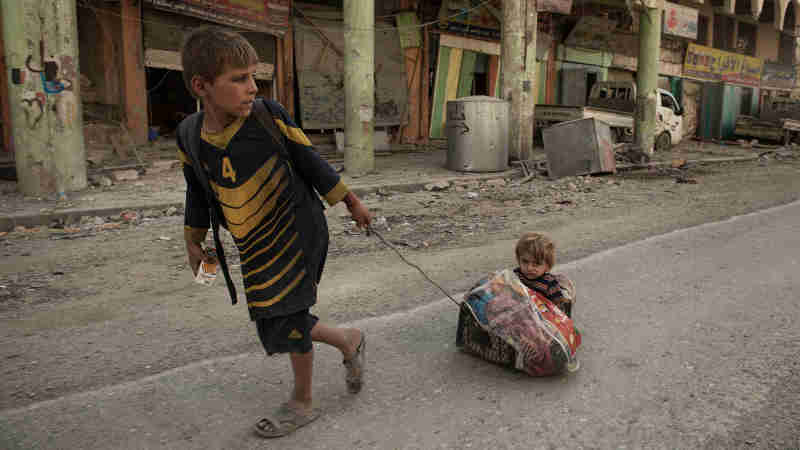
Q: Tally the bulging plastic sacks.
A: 1